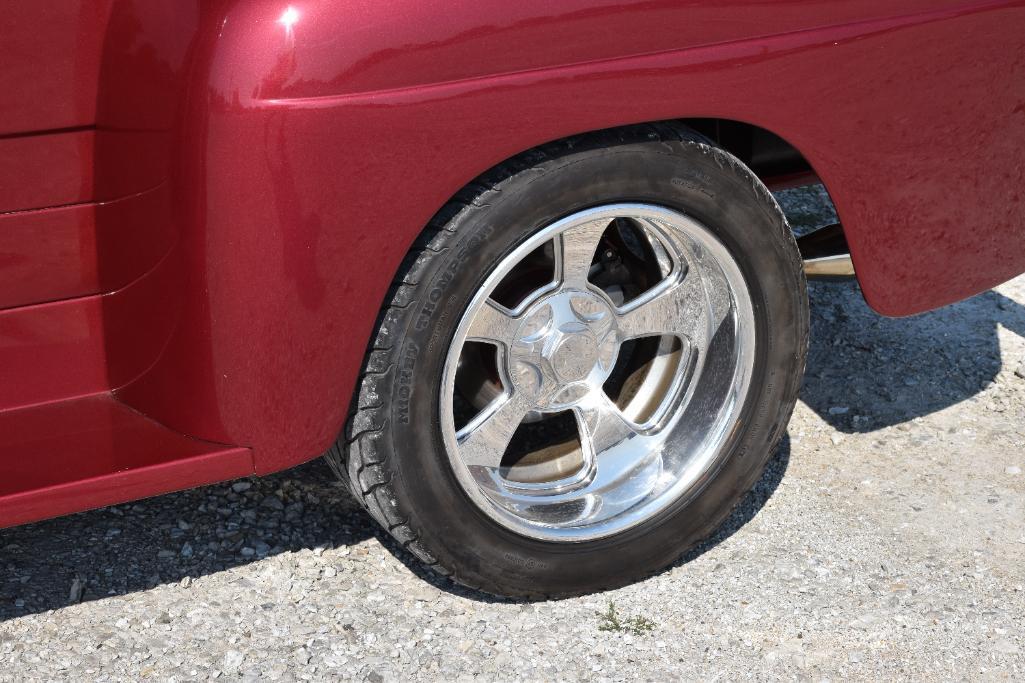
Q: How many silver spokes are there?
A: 5